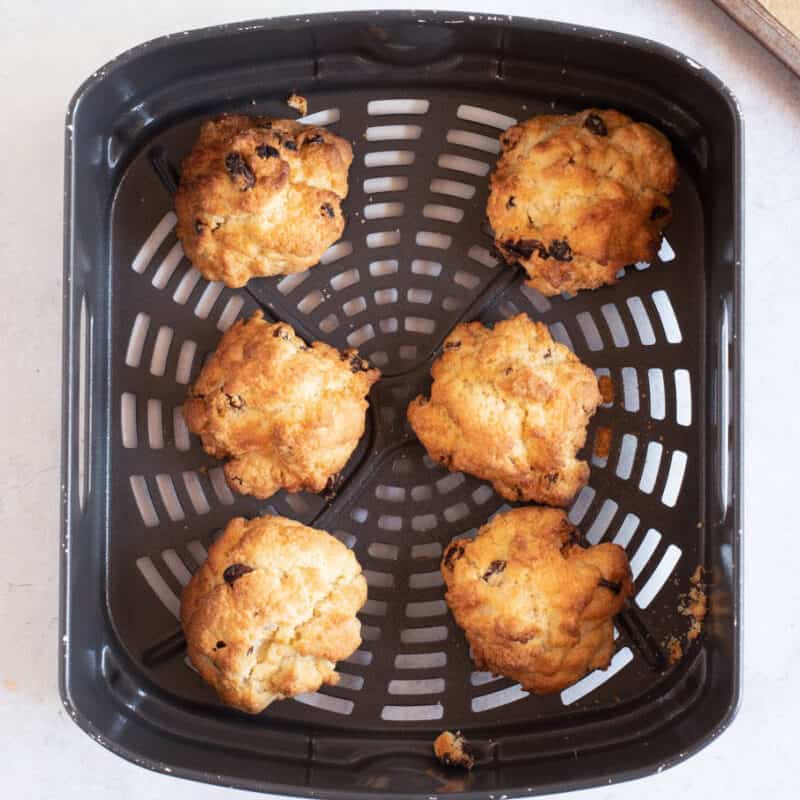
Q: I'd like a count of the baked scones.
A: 6